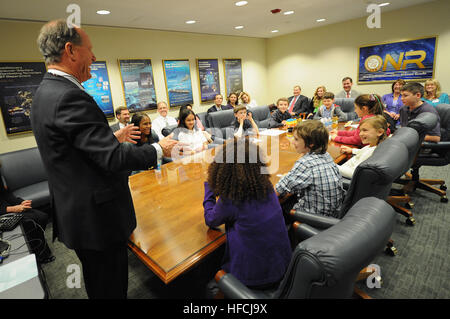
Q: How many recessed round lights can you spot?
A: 8